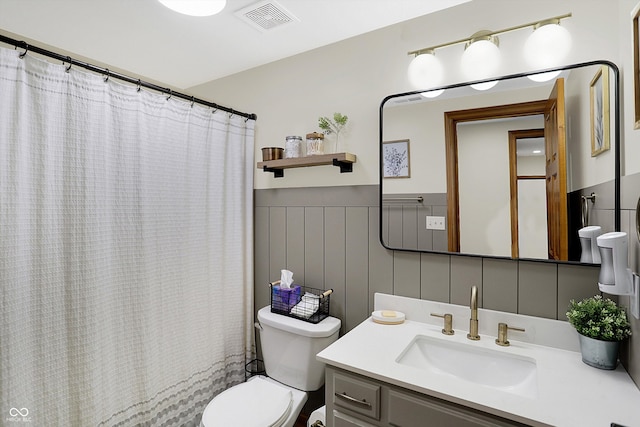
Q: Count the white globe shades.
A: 3